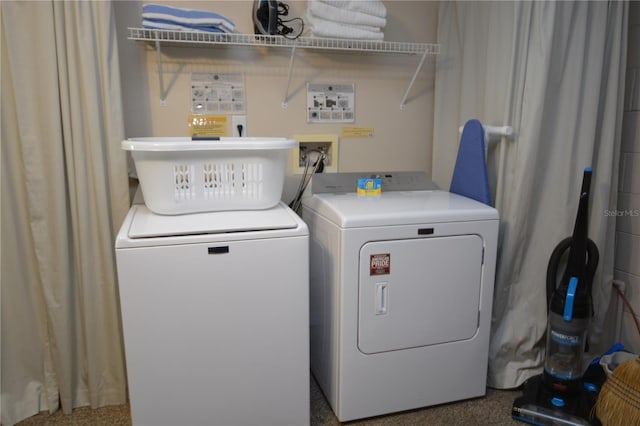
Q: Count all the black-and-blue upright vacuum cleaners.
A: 1